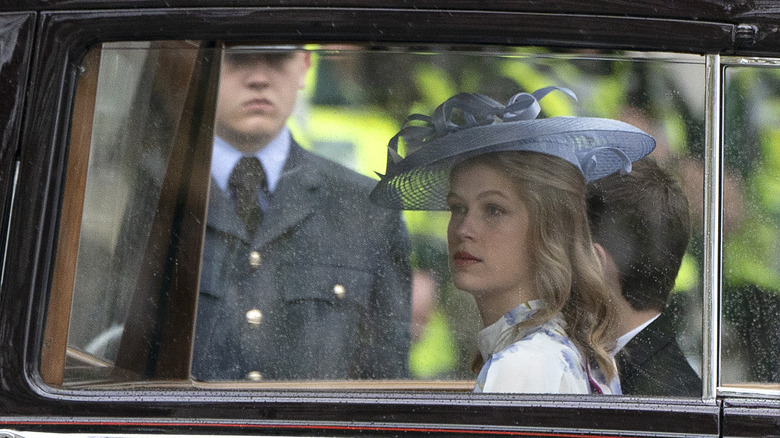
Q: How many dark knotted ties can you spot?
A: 1